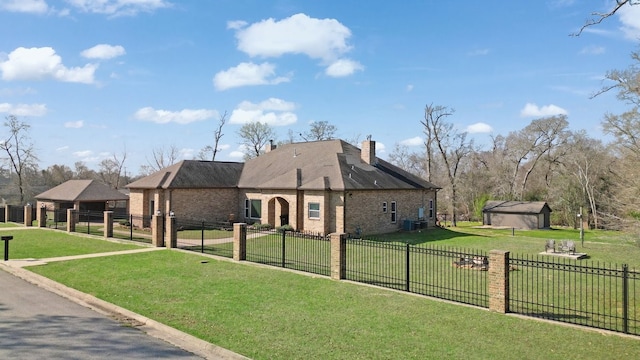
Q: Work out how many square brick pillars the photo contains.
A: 10